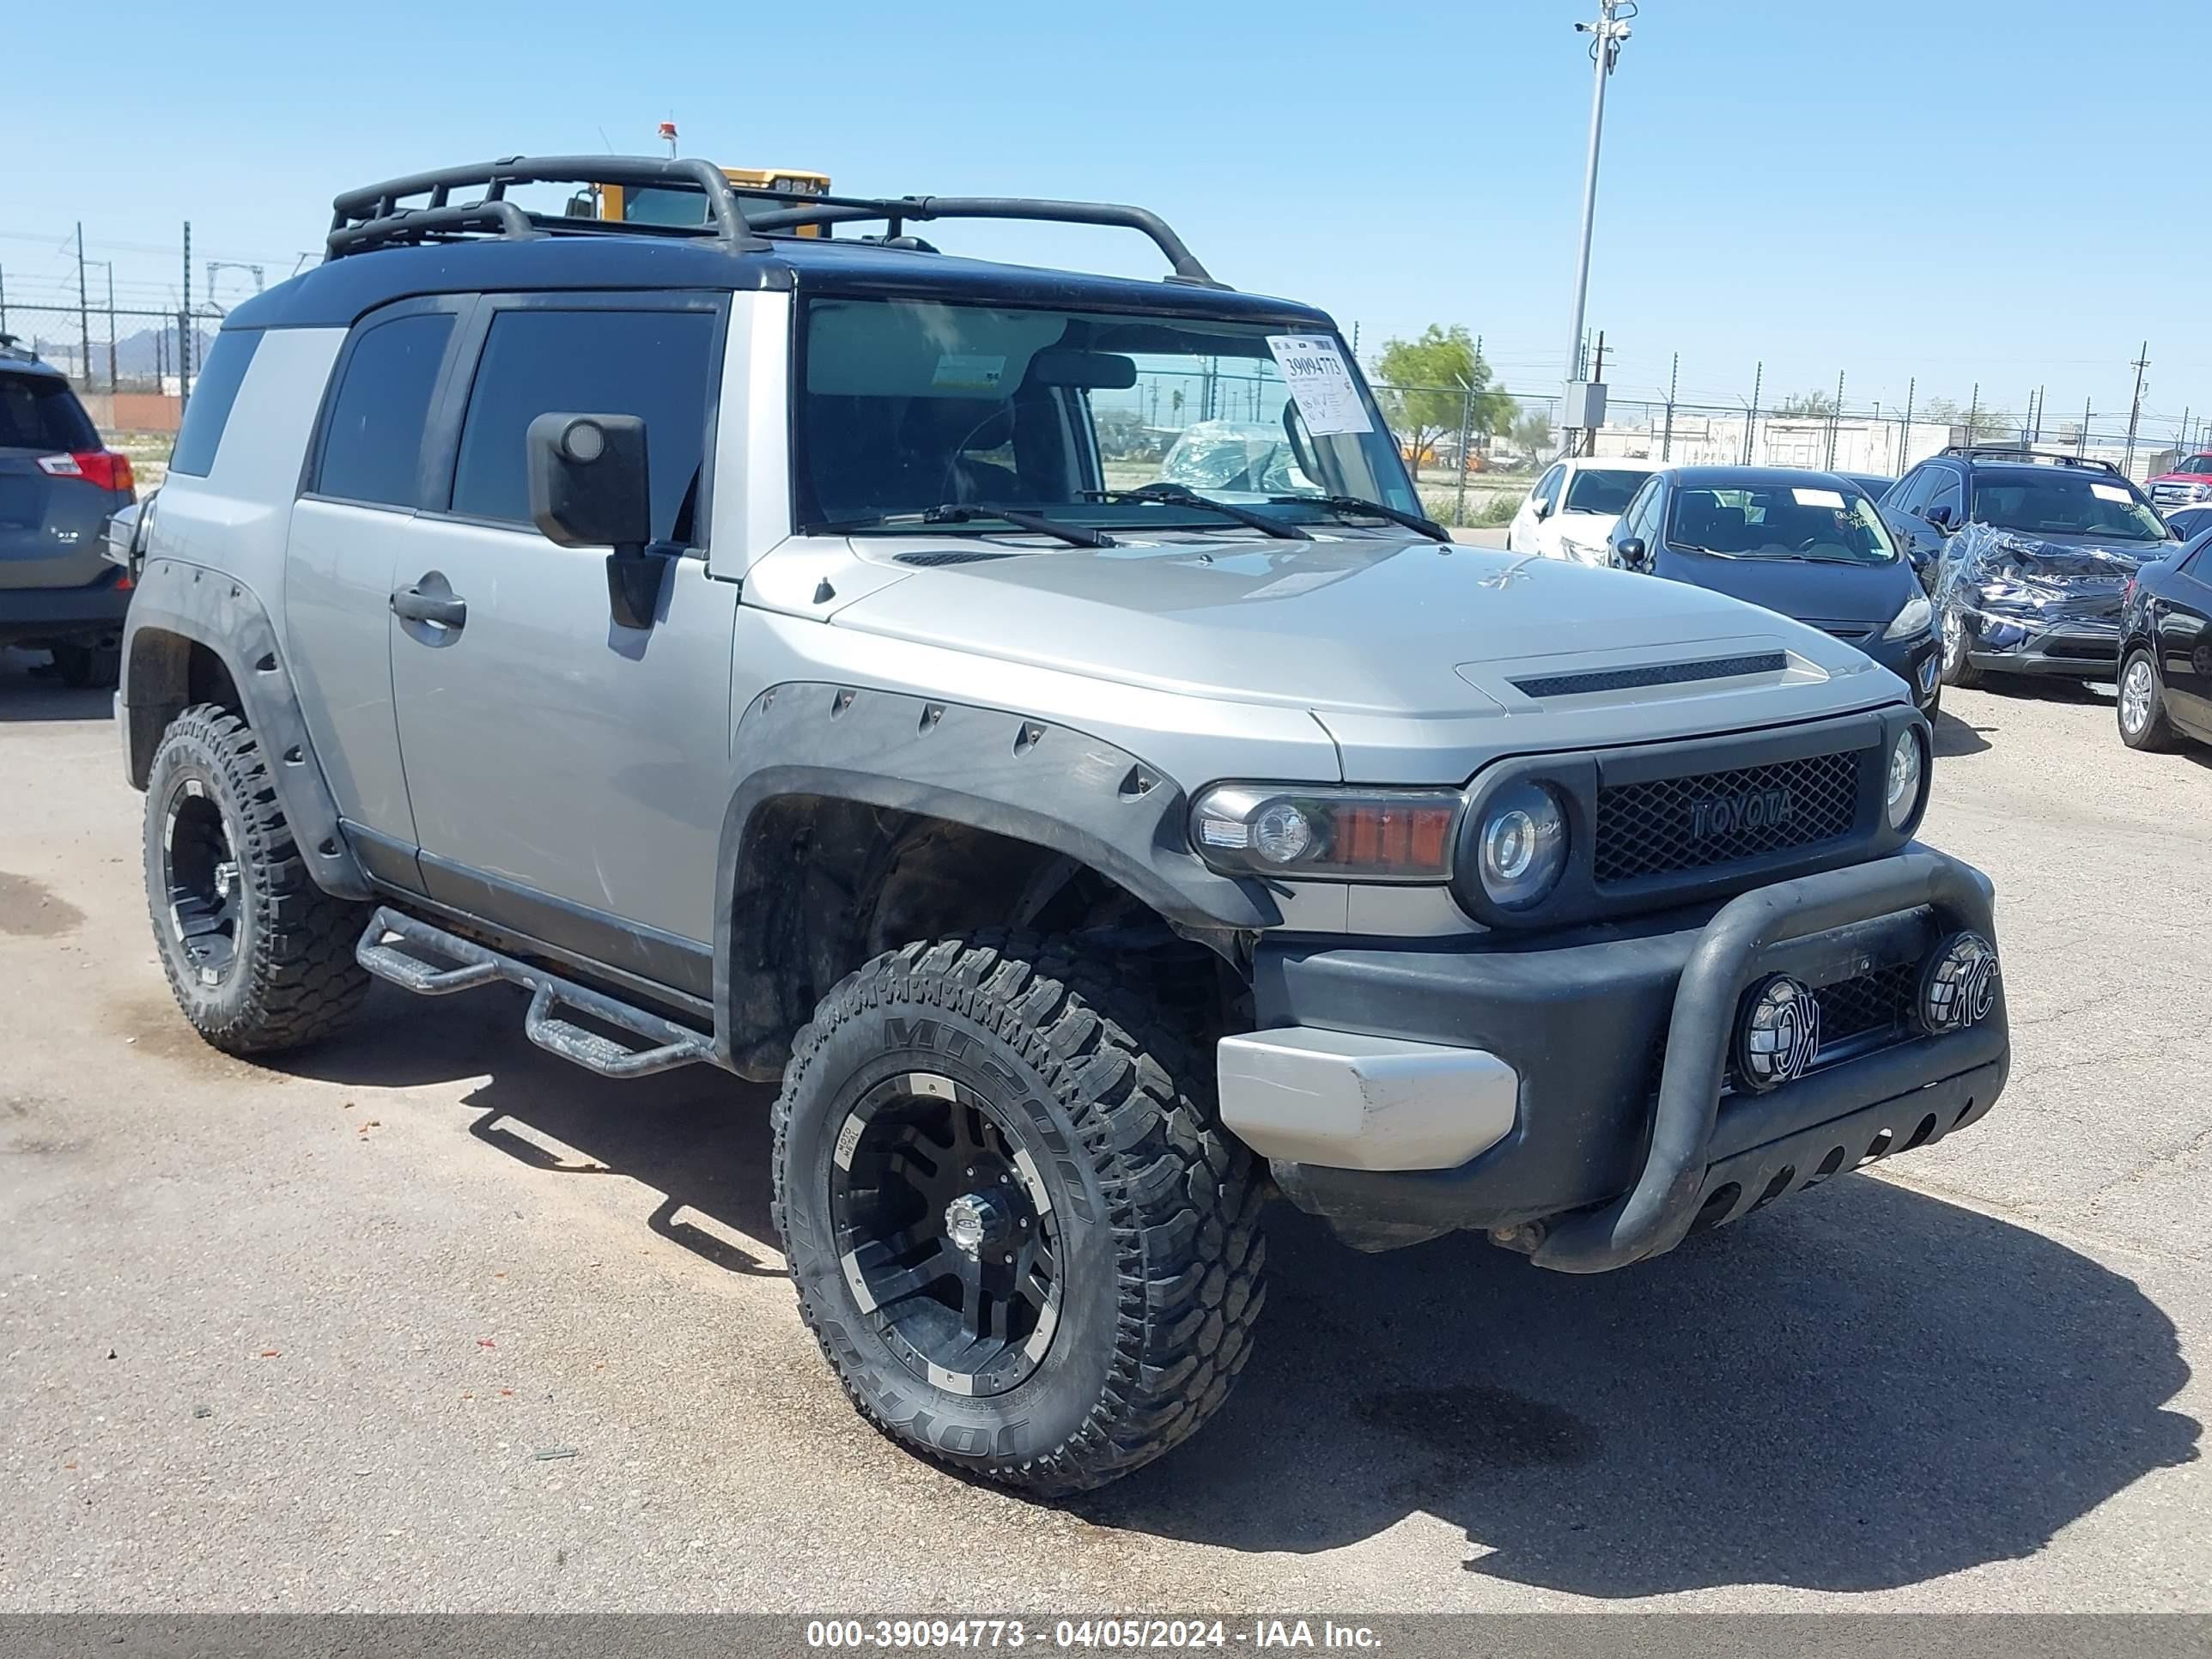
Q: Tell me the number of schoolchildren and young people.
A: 0